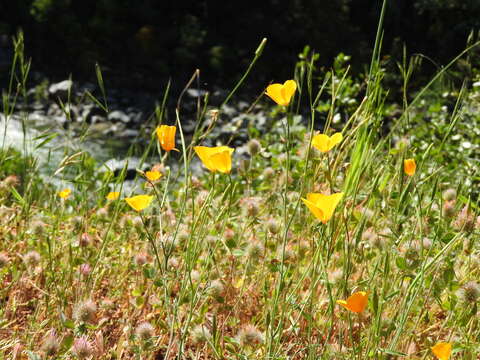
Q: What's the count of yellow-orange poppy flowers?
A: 12